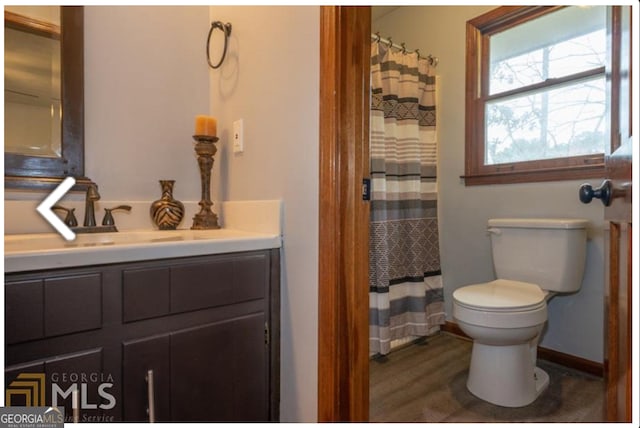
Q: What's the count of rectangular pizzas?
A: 0